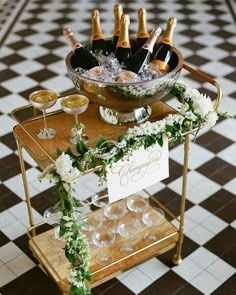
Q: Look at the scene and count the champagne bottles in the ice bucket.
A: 7